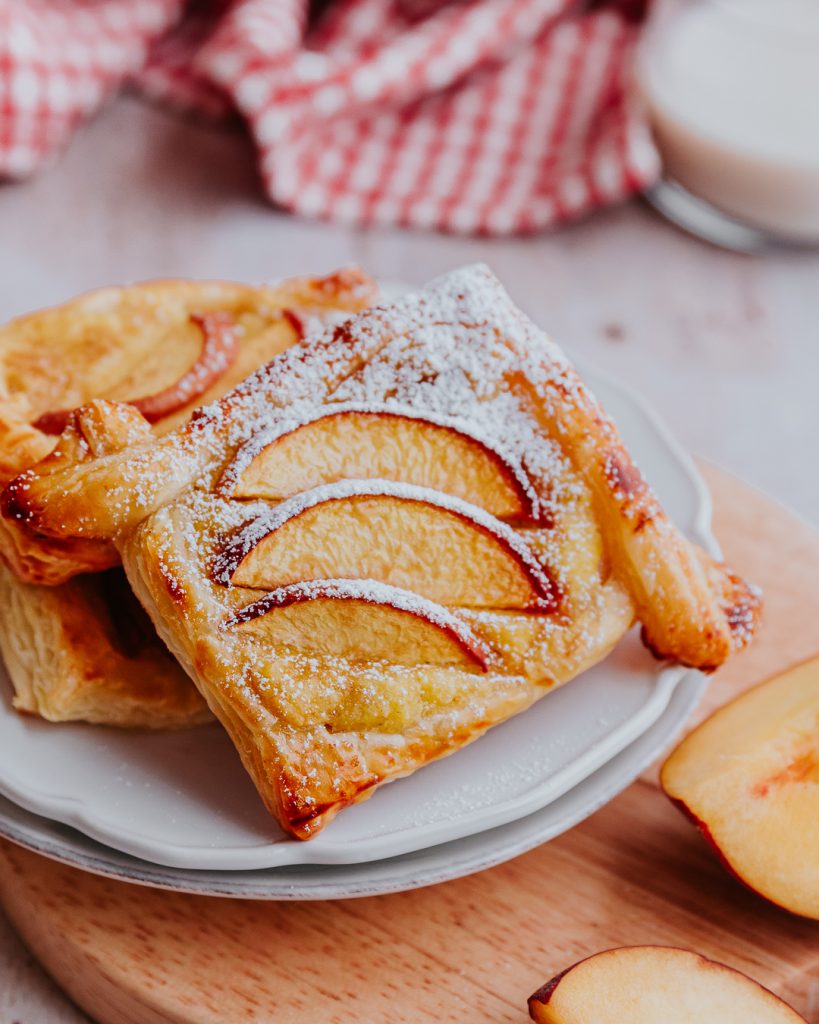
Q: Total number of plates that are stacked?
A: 2